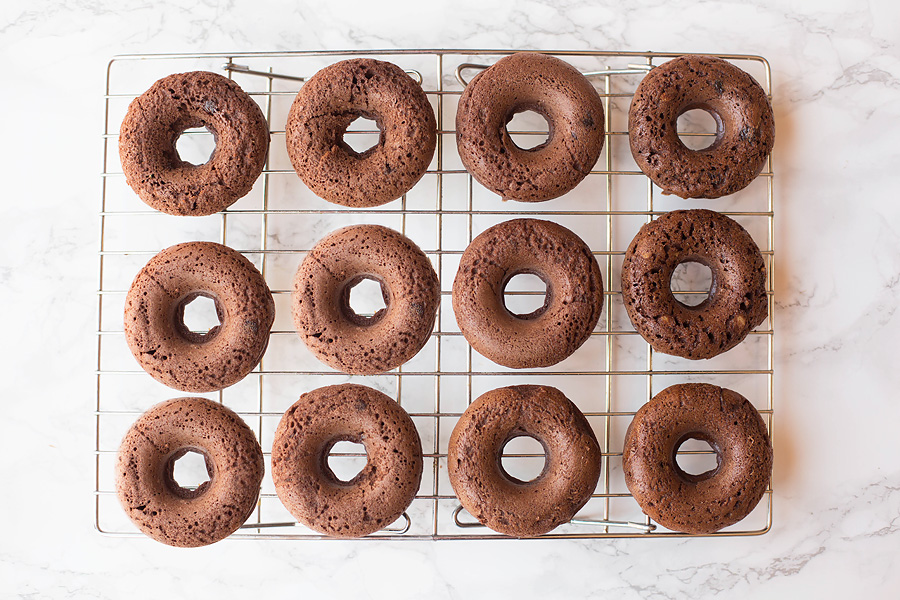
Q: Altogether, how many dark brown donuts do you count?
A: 12